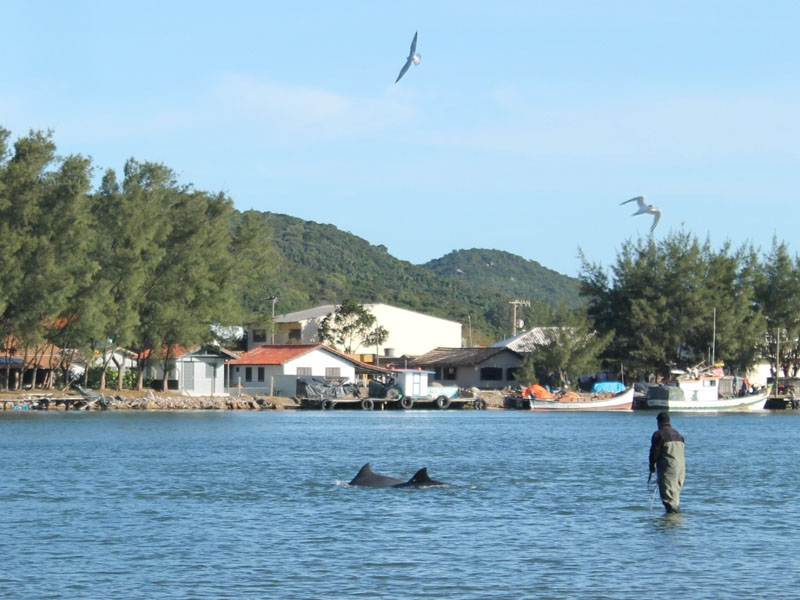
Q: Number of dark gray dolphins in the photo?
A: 2